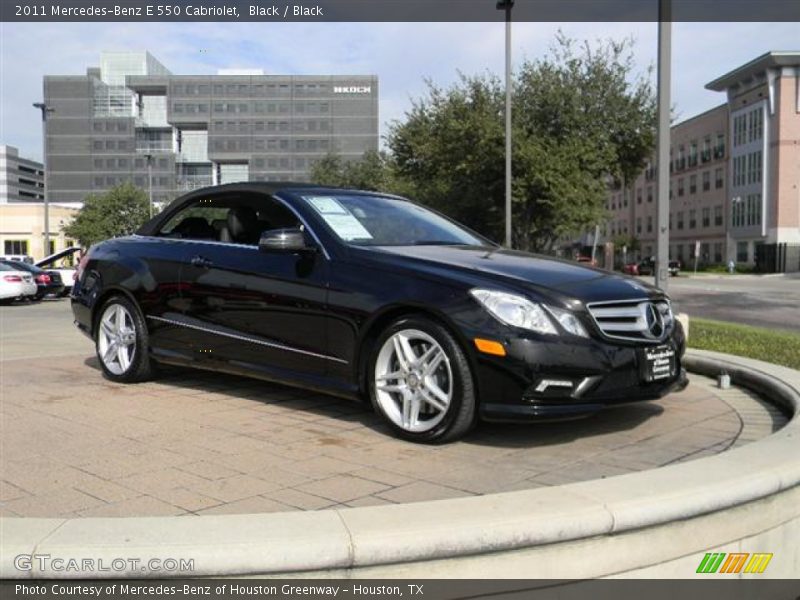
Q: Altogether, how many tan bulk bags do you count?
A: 0